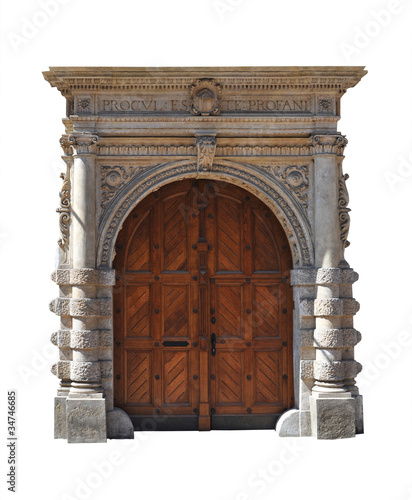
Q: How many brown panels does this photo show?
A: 12